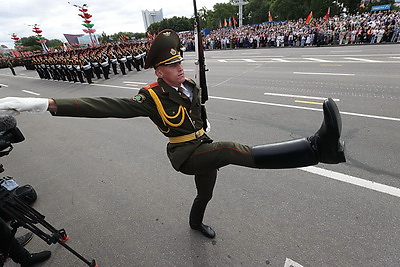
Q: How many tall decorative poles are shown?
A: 3